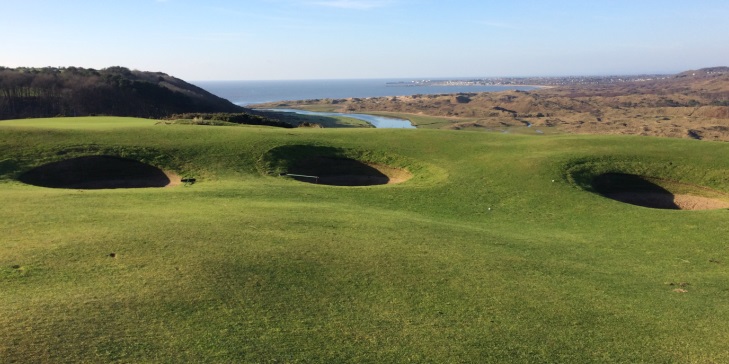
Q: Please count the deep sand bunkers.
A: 3